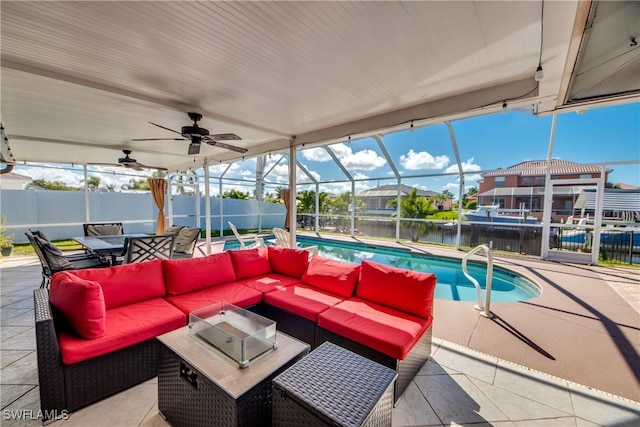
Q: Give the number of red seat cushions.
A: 5